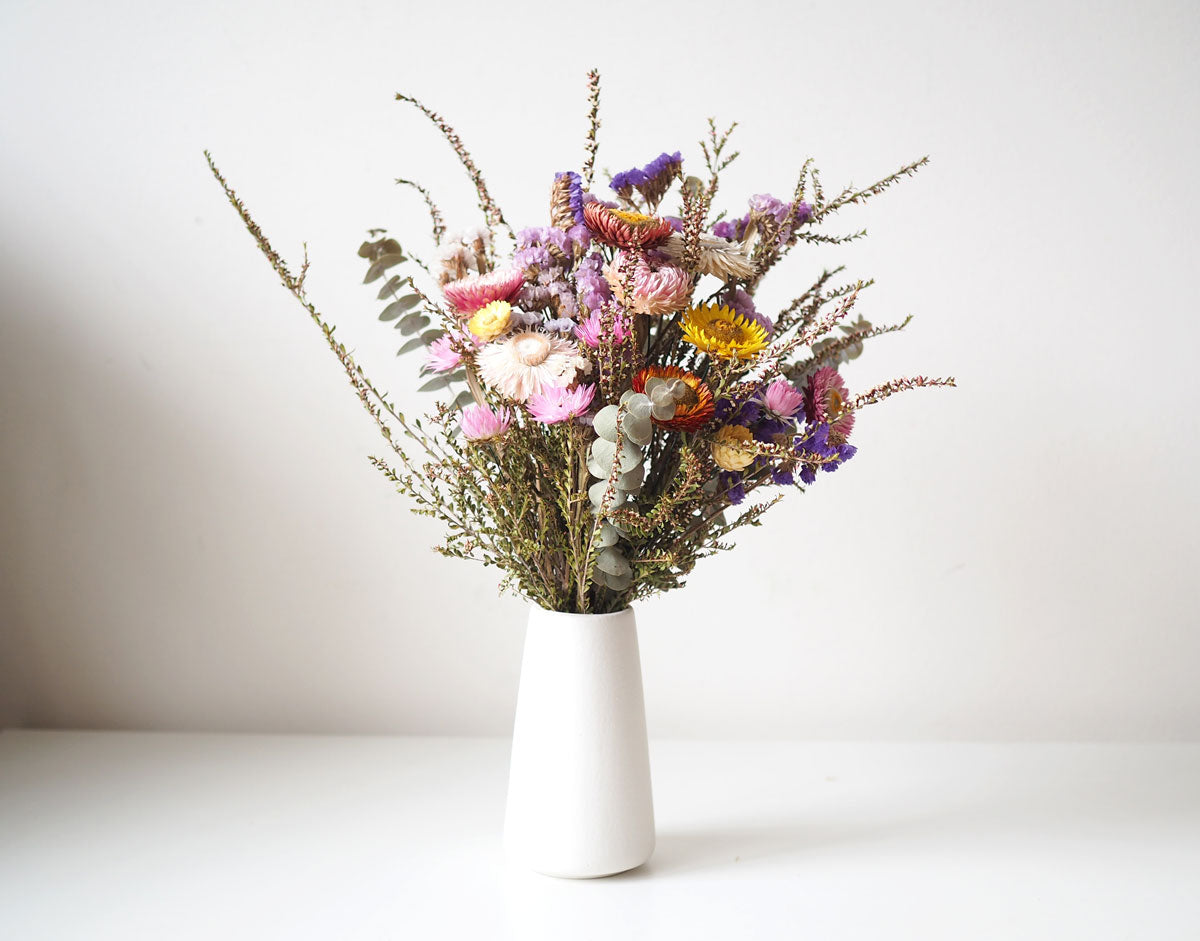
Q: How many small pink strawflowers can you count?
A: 5